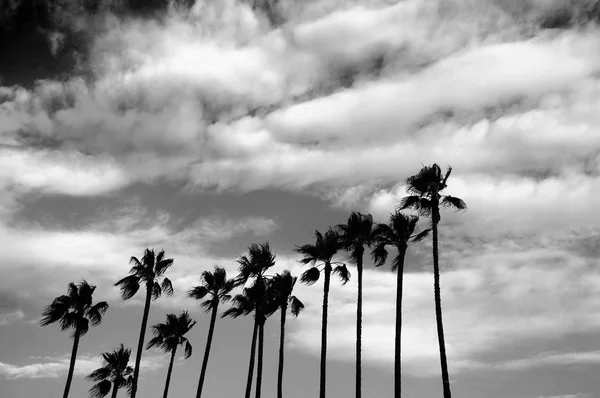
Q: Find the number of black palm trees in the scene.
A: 12